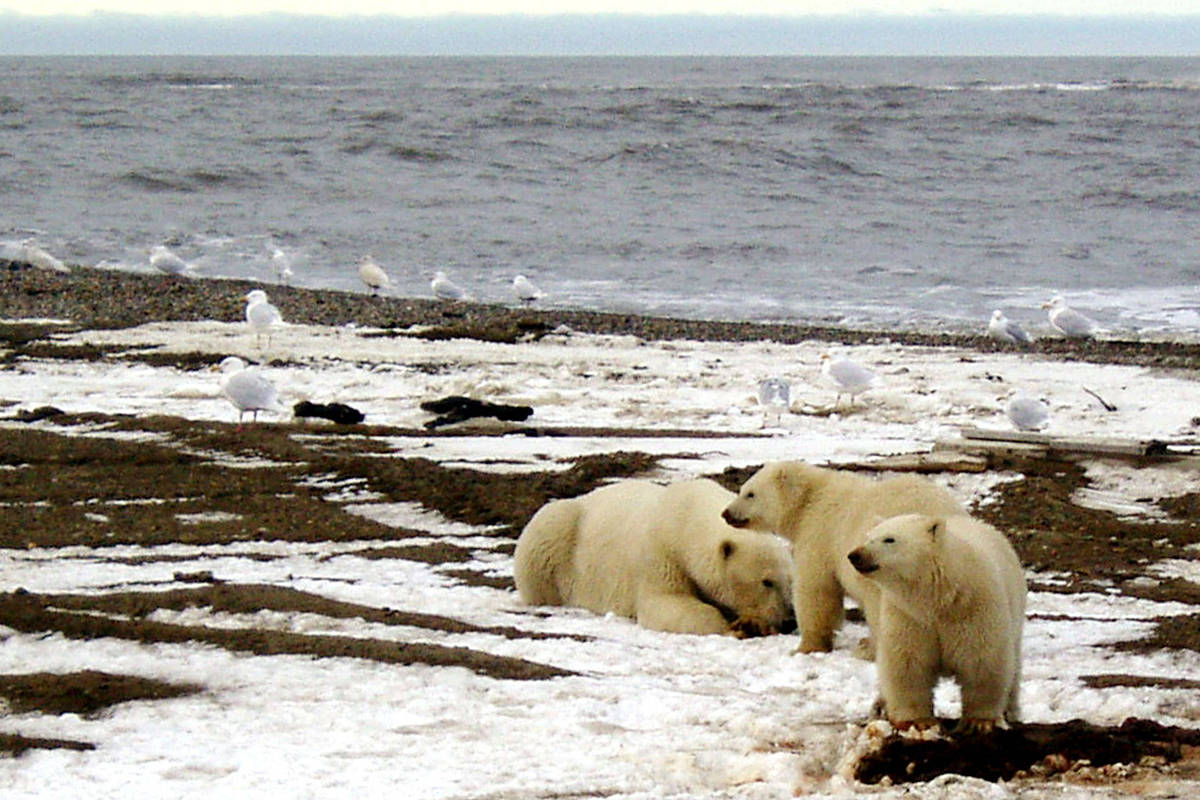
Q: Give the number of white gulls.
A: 13